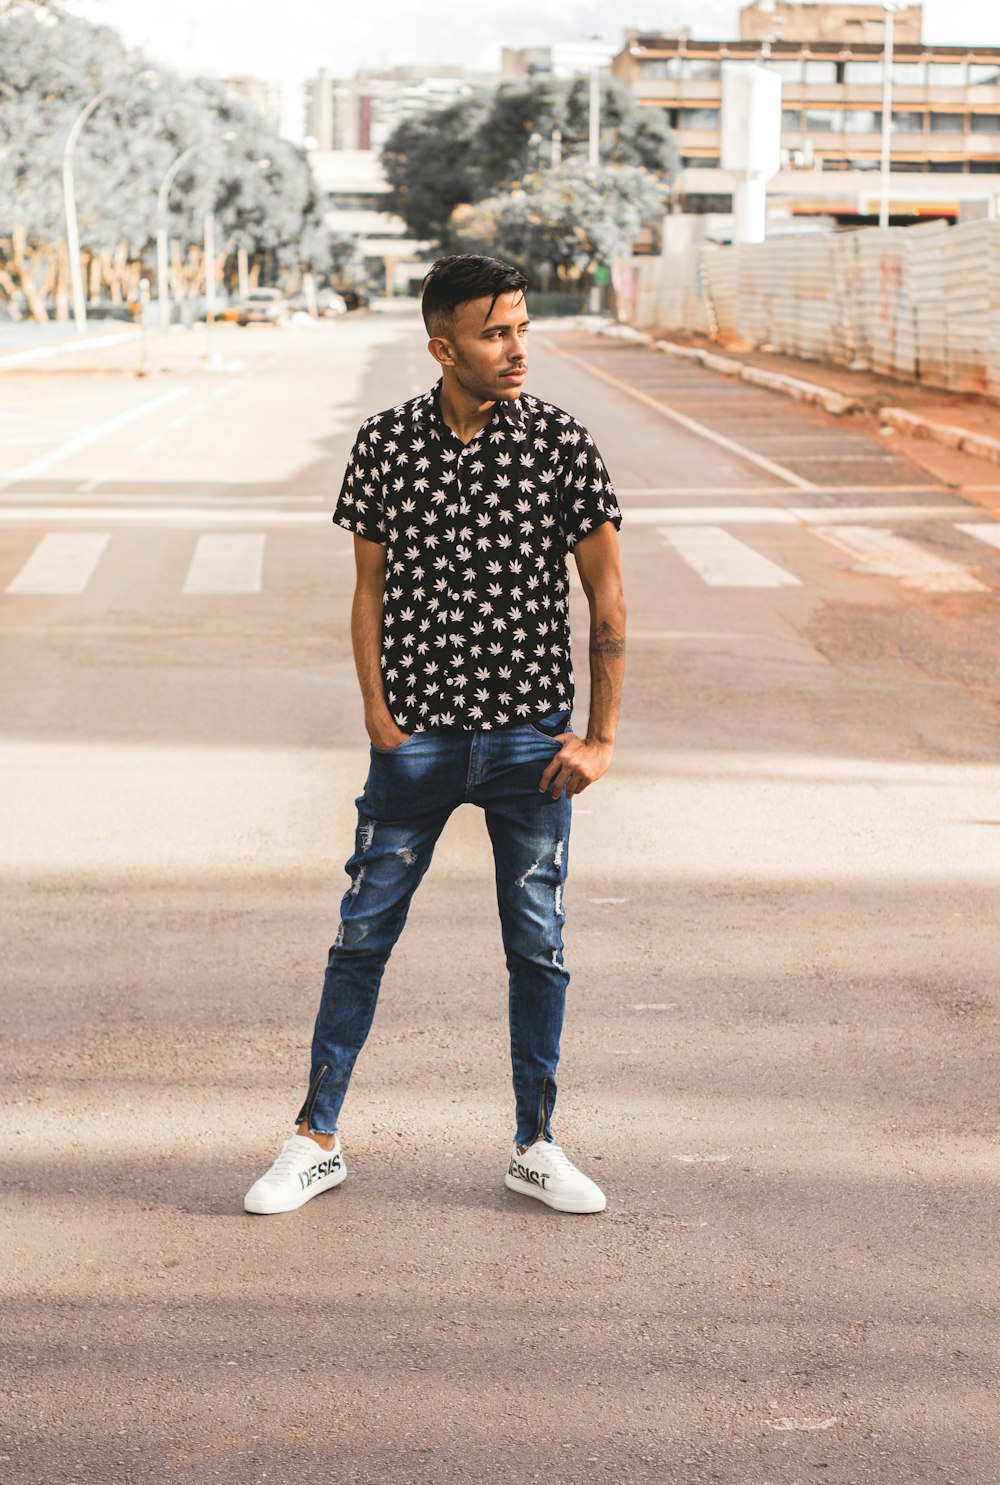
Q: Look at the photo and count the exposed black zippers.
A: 2